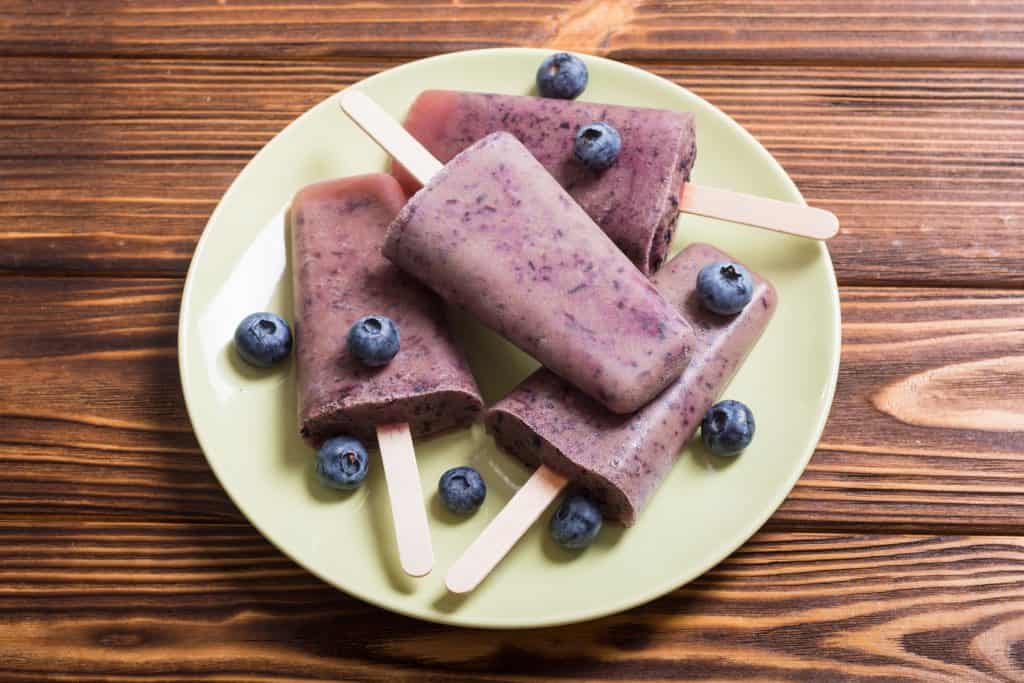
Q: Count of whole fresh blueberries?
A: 9